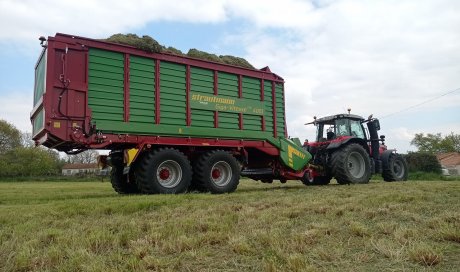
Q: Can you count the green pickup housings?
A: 1